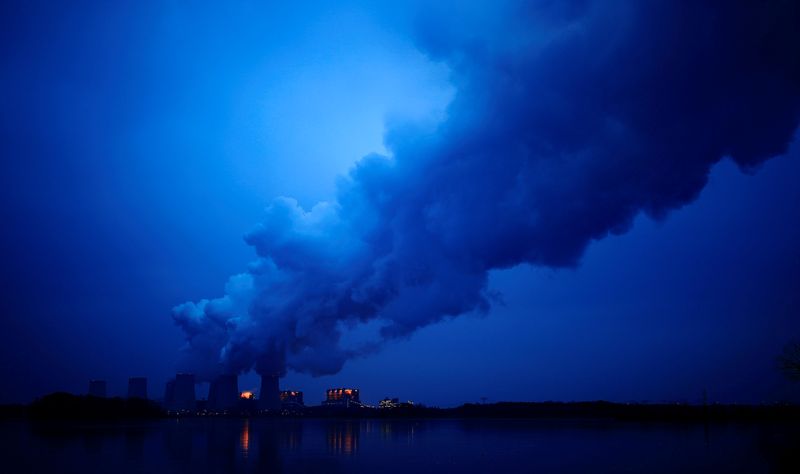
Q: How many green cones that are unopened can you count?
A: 0